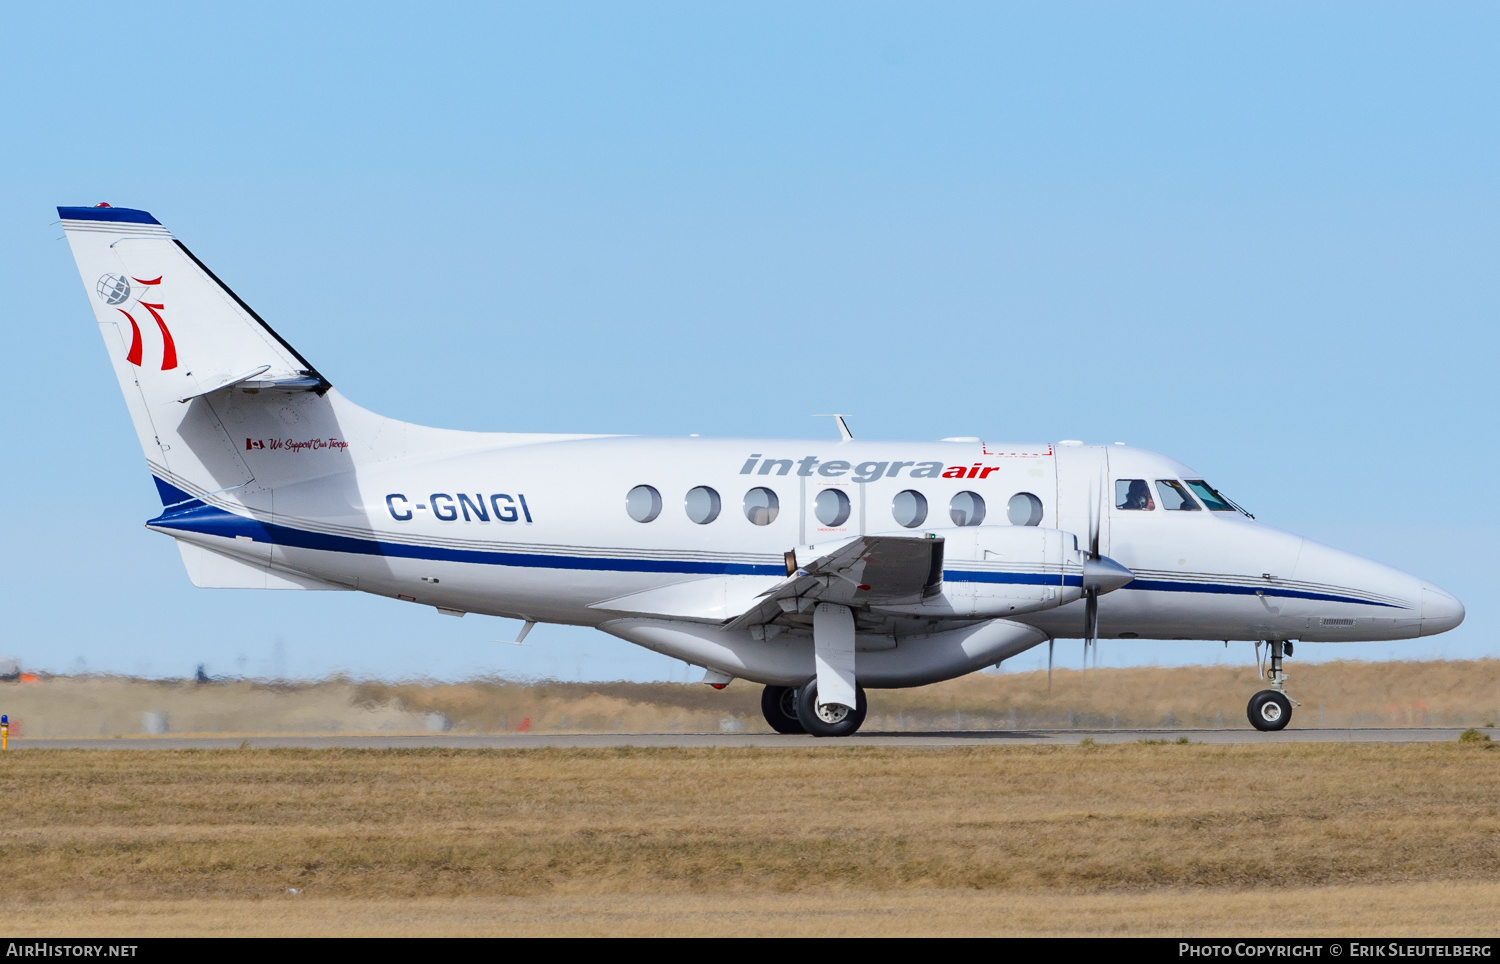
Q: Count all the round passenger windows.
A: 7